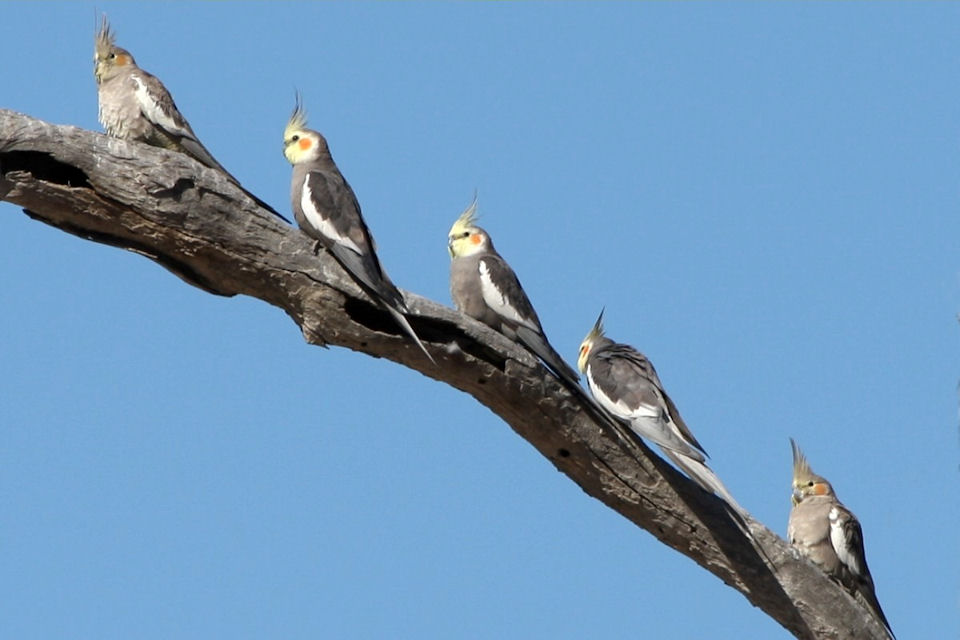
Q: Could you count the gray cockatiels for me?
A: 5